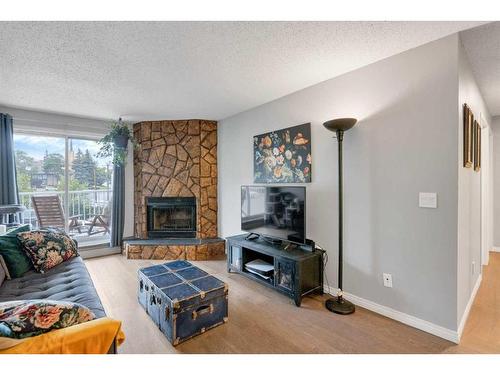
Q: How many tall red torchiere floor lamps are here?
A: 0